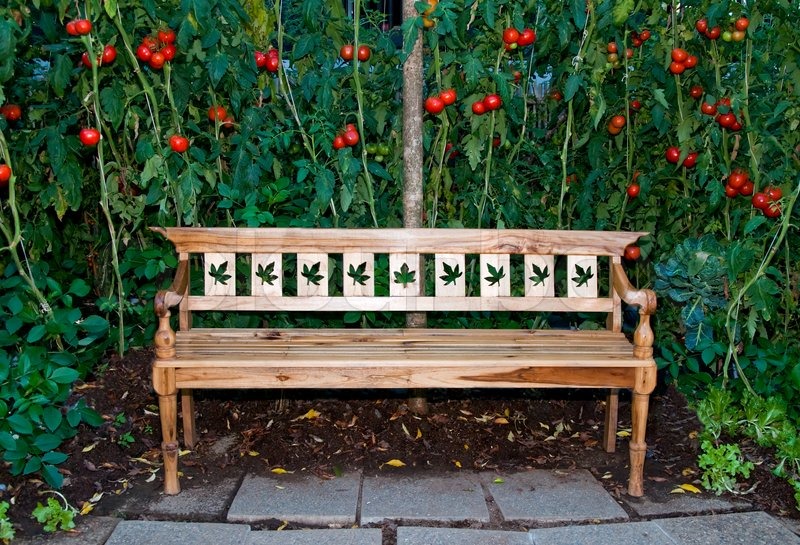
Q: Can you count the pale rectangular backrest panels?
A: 9